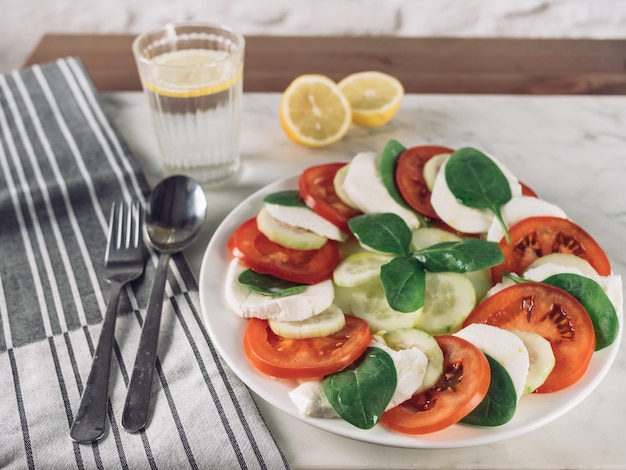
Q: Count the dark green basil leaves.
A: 10